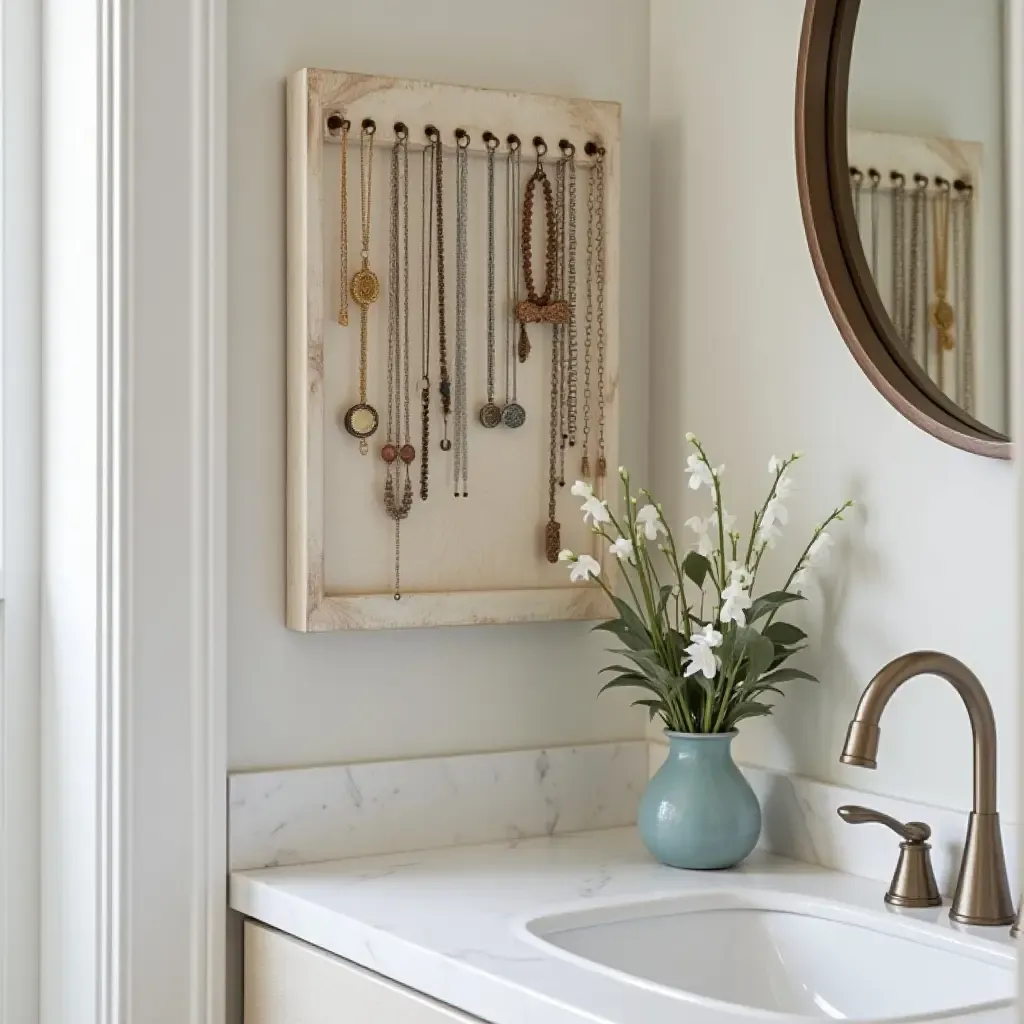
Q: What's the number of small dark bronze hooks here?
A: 10